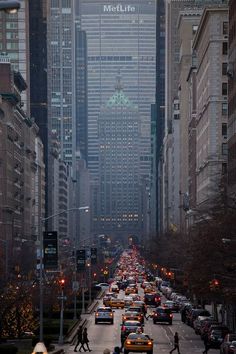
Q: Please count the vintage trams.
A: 0